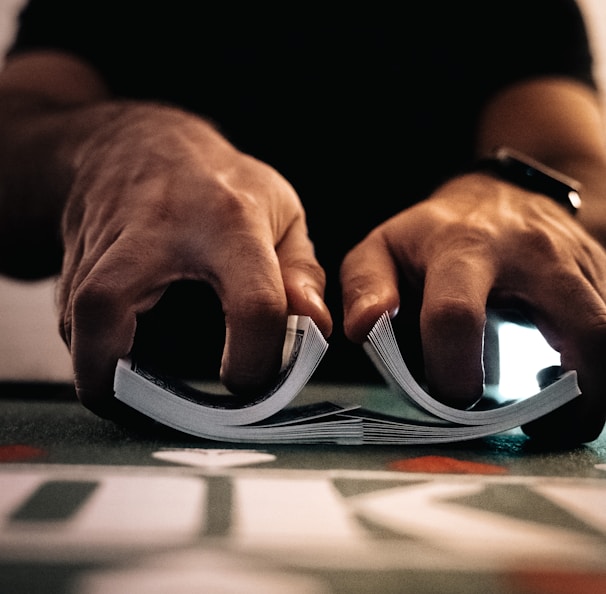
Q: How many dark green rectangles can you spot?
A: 2